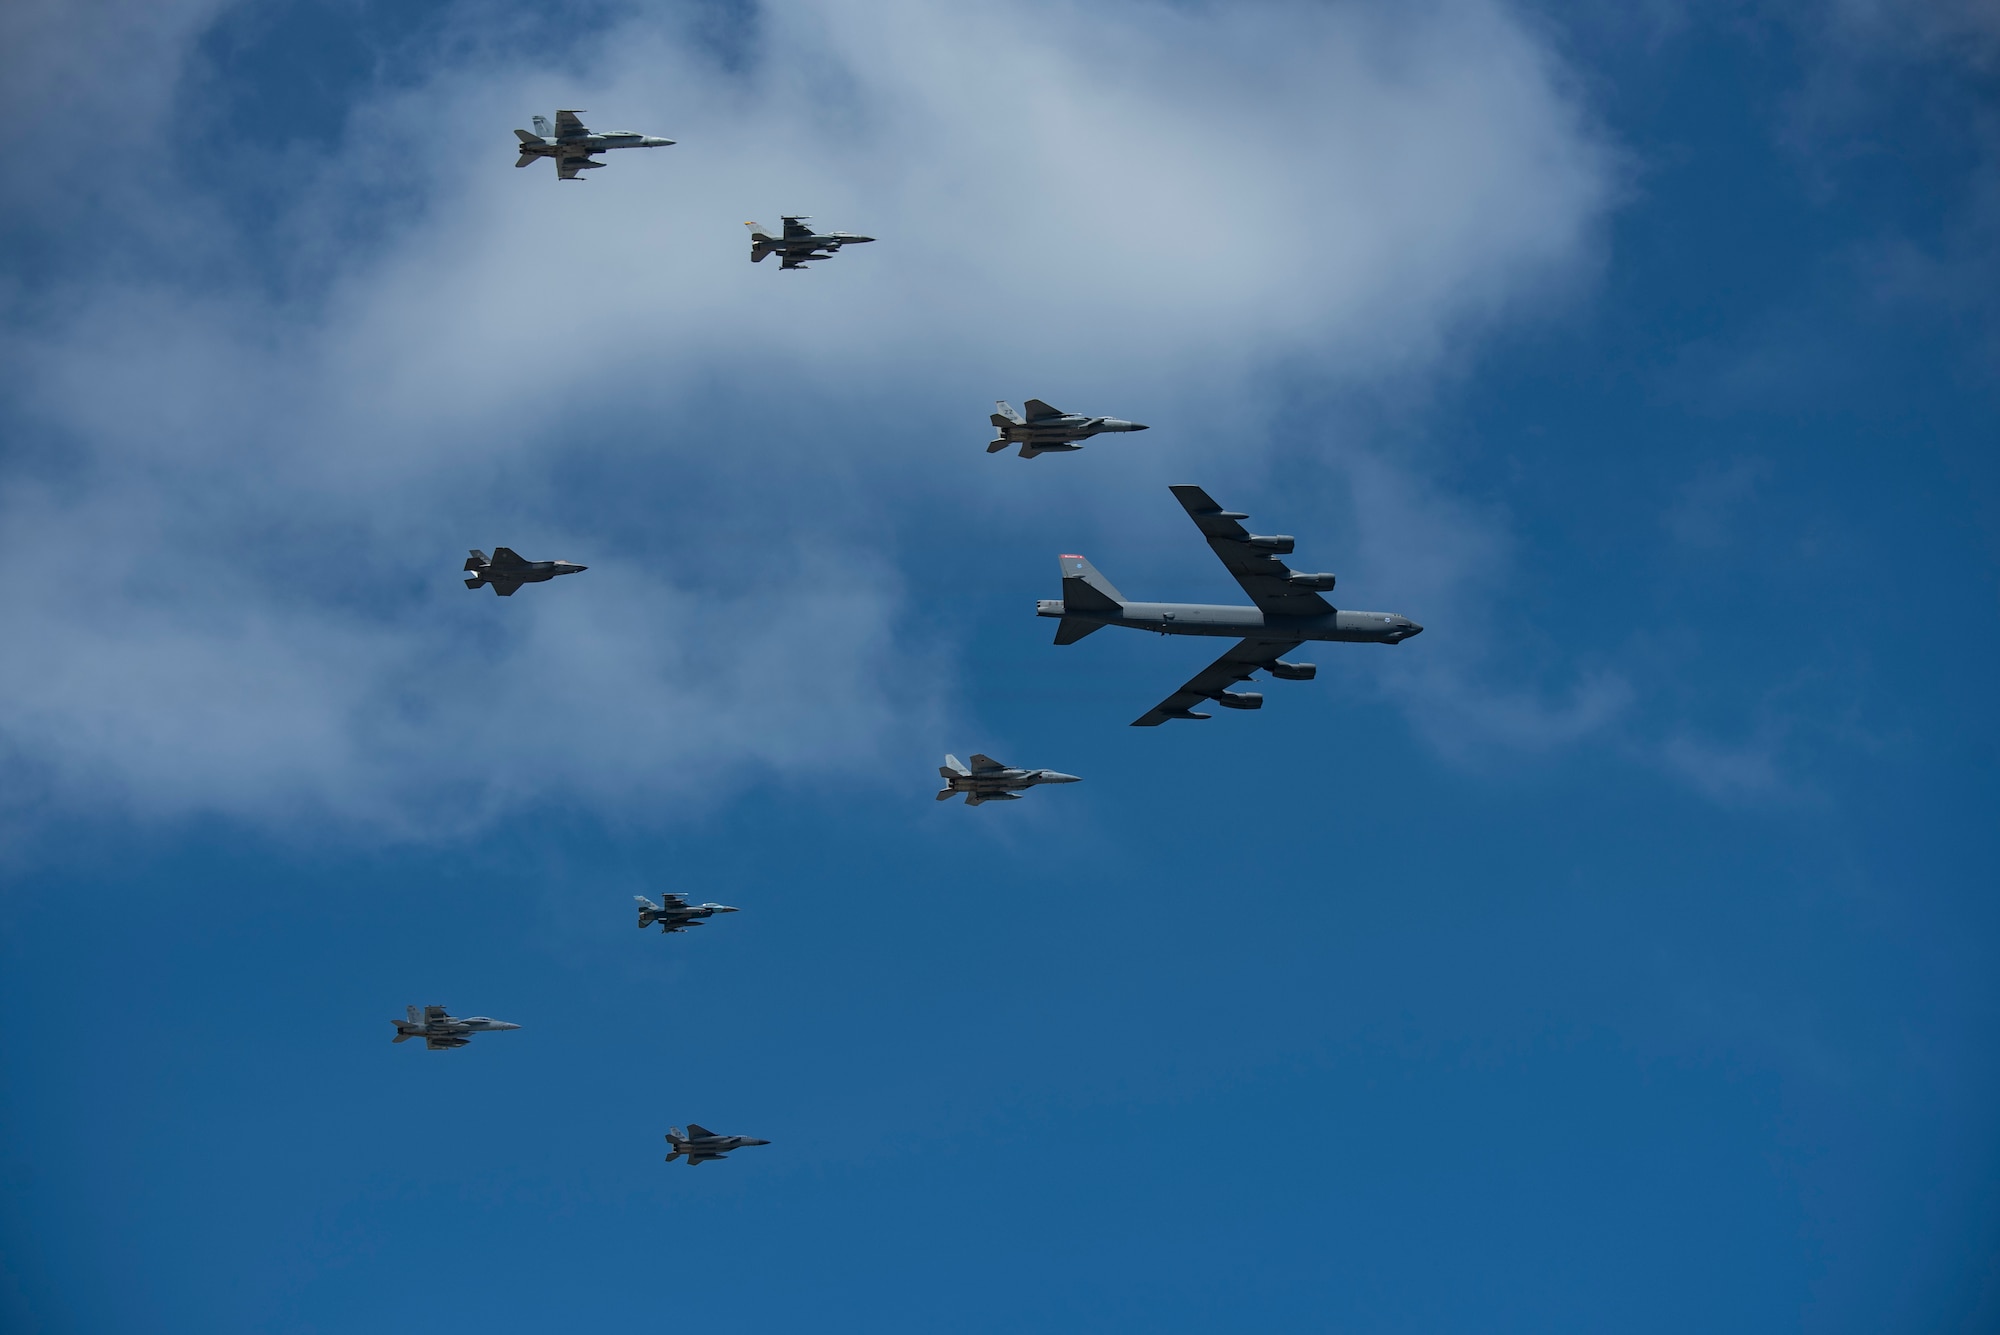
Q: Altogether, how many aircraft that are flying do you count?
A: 9